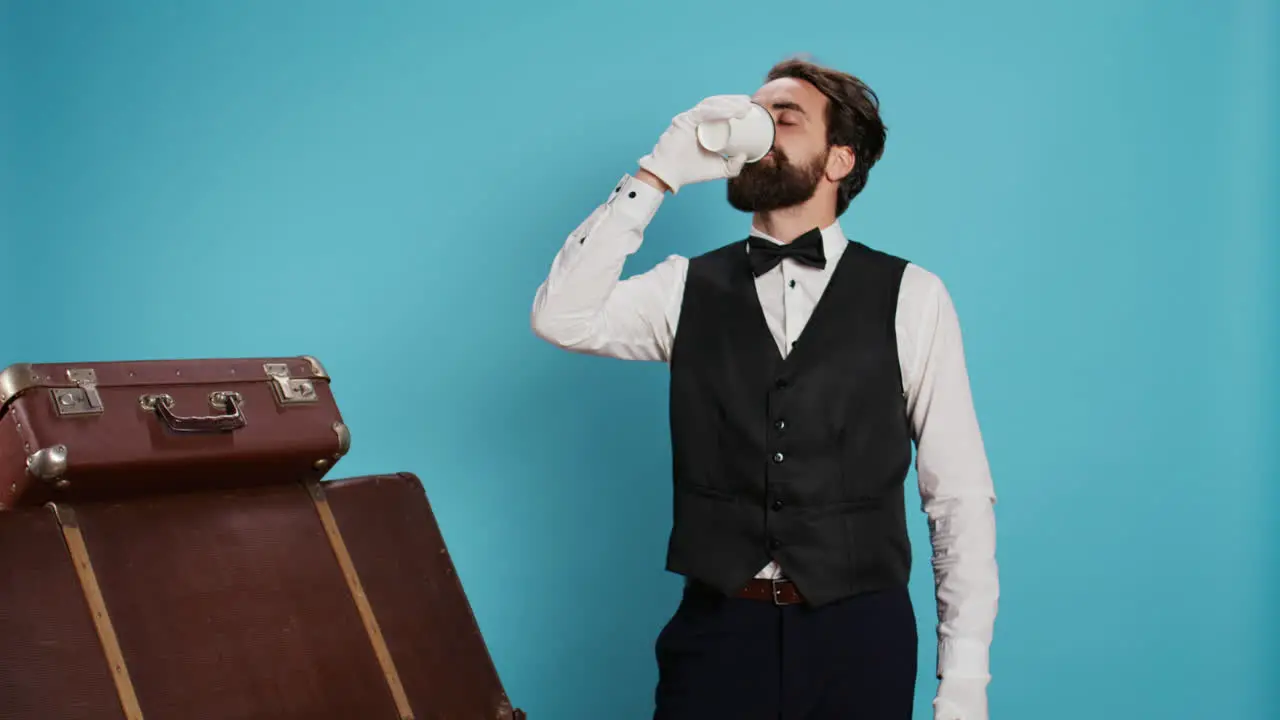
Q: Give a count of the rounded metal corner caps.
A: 4